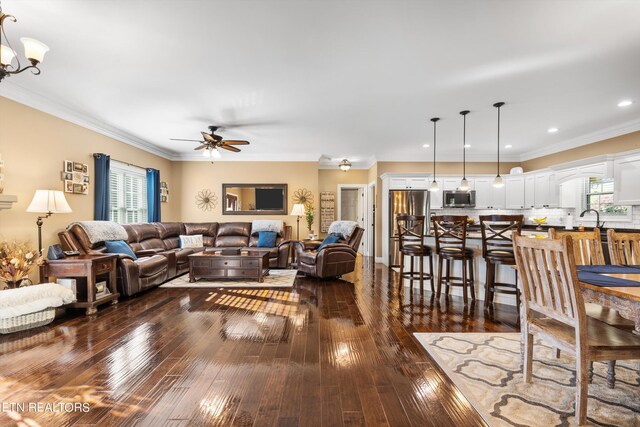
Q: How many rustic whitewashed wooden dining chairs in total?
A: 3